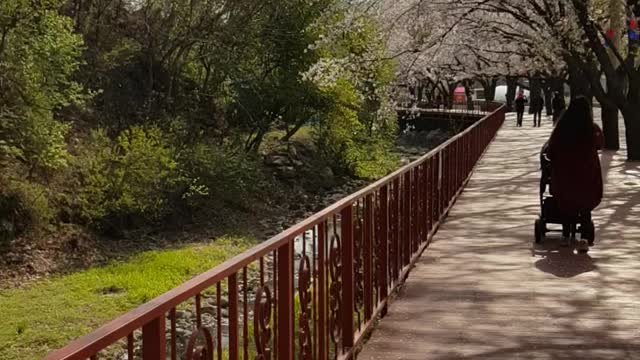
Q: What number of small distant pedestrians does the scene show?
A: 3